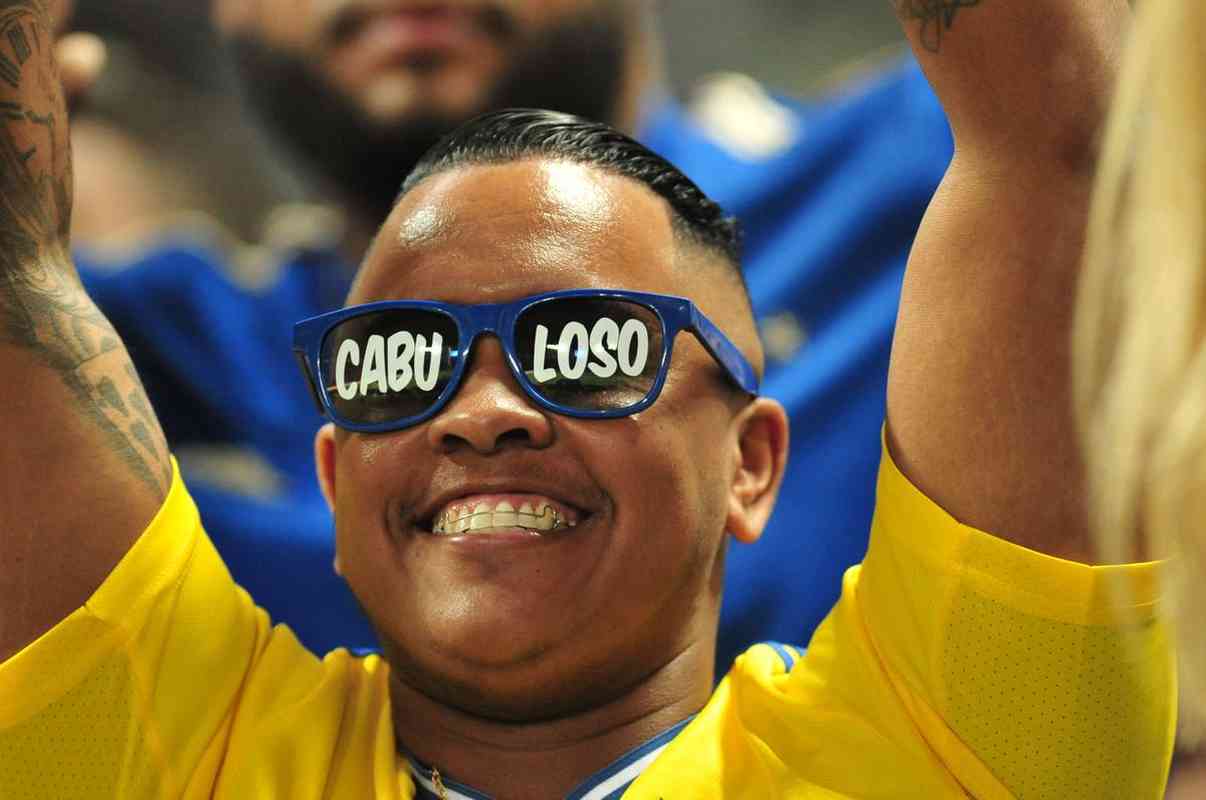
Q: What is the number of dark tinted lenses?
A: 2